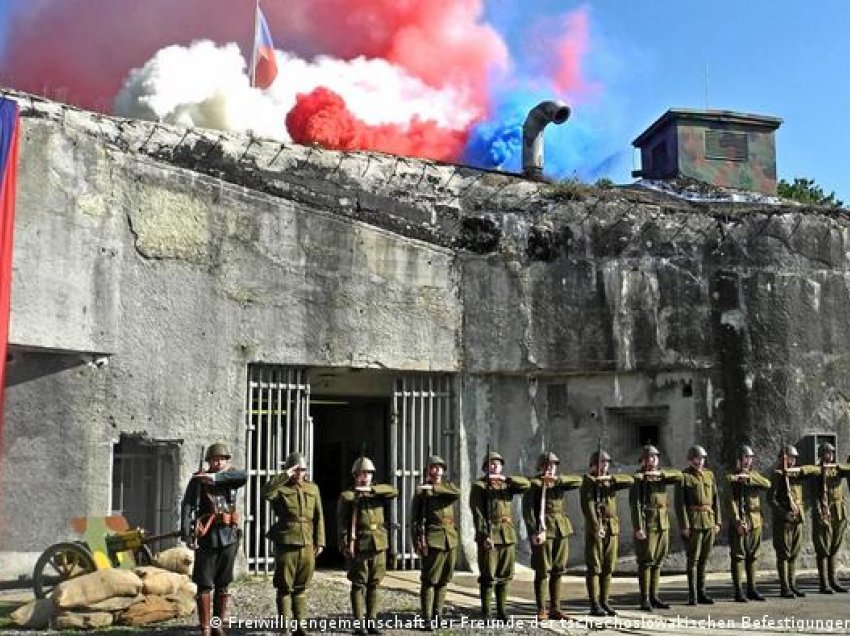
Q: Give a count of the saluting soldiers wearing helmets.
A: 11